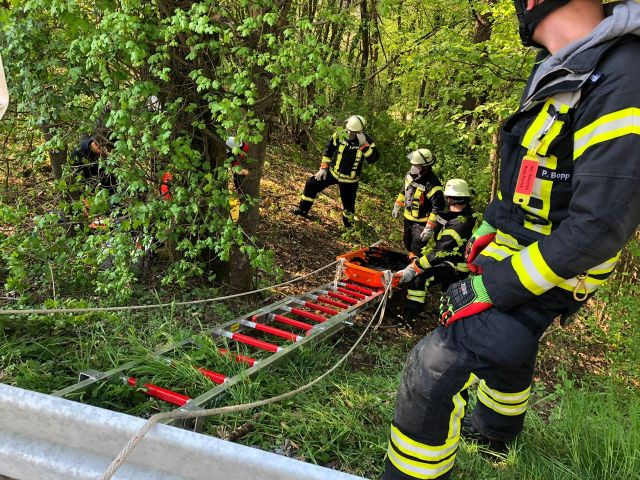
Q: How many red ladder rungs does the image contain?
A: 12